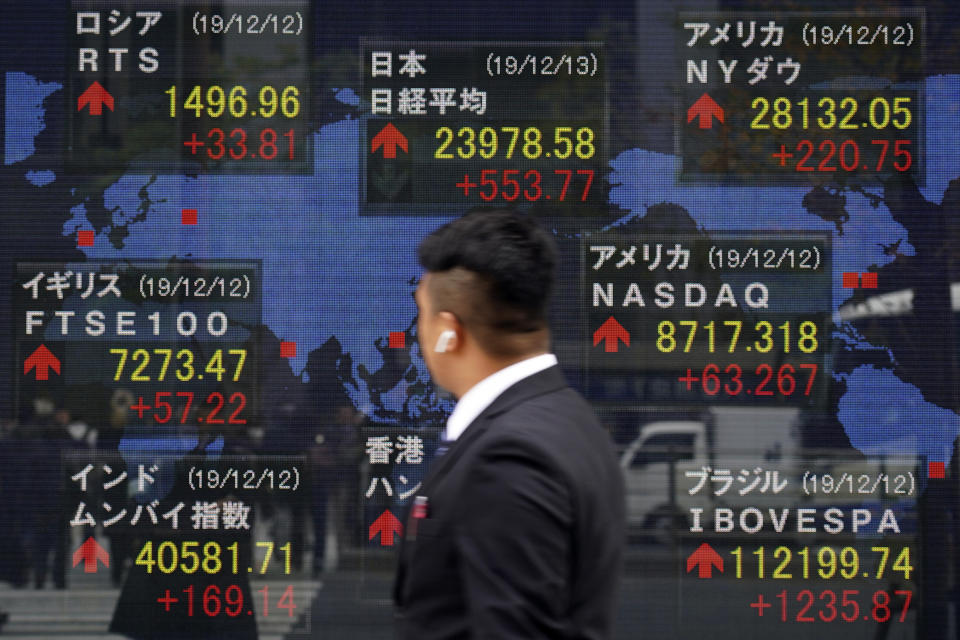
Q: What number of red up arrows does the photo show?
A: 8